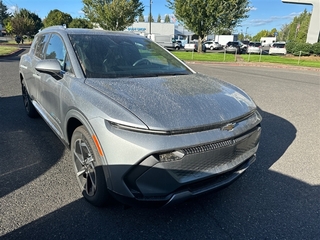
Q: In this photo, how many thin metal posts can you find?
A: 6